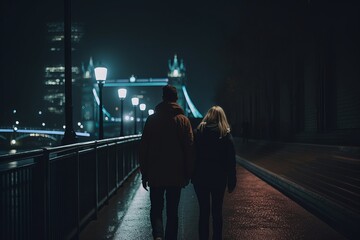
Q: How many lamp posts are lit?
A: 5